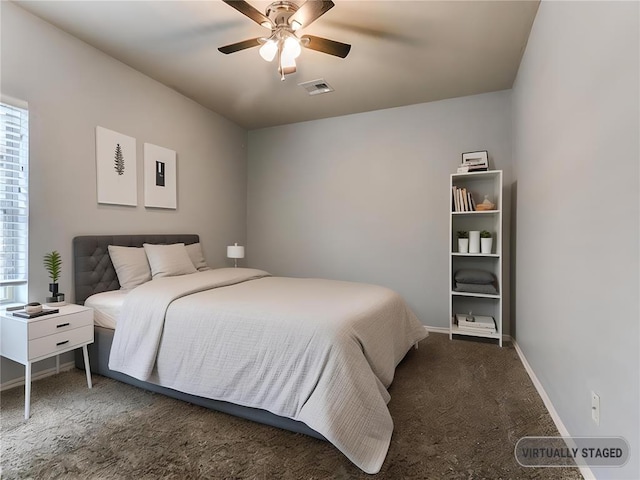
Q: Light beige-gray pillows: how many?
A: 3